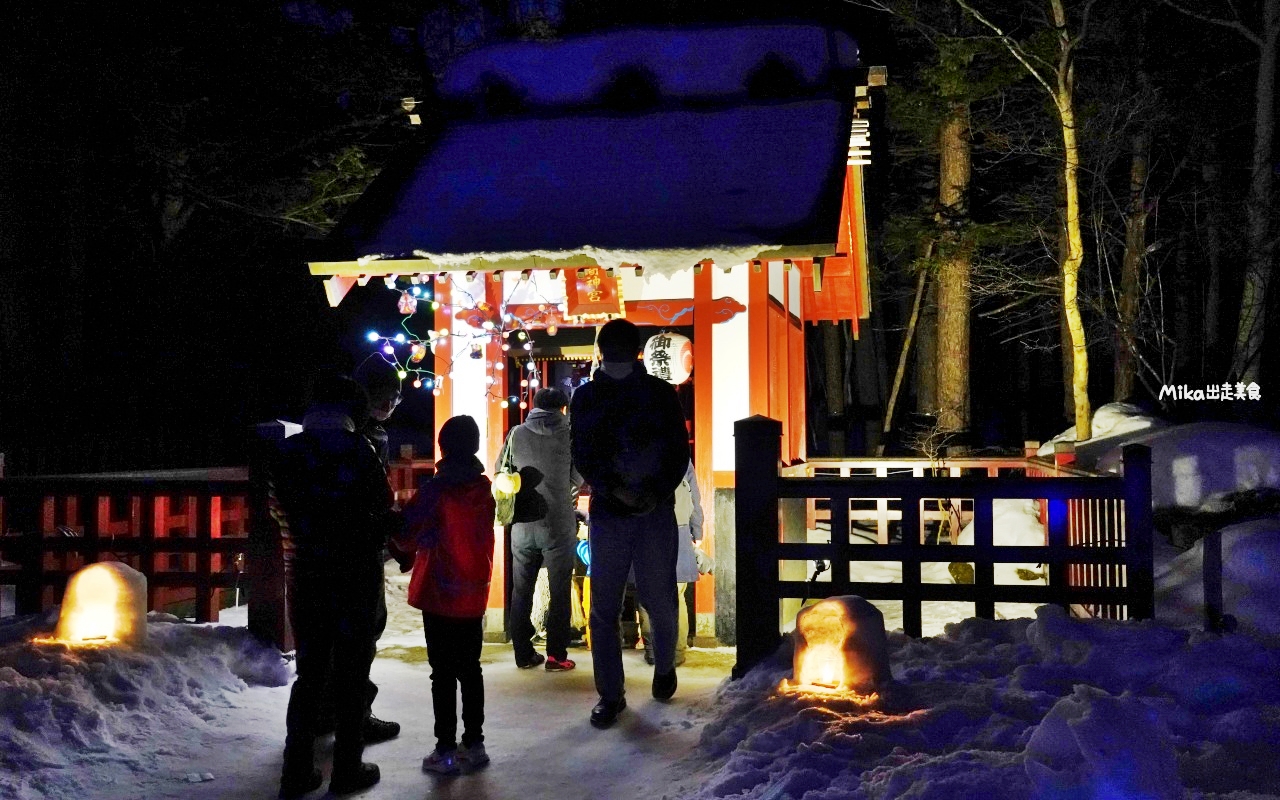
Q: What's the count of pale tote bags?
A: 1